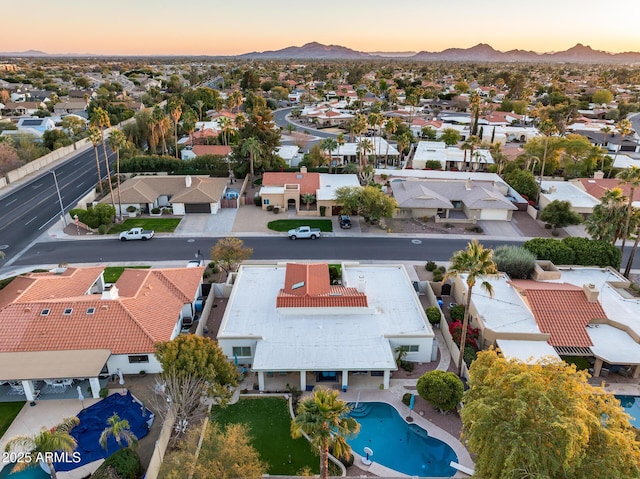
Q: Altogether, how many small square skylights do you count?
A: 3